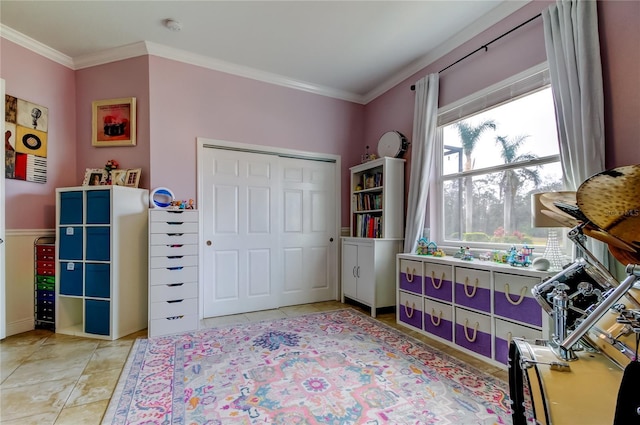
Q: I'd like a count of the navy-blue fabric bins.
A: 7